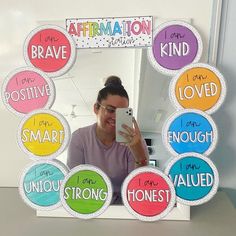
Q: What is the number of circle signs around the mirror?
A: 10